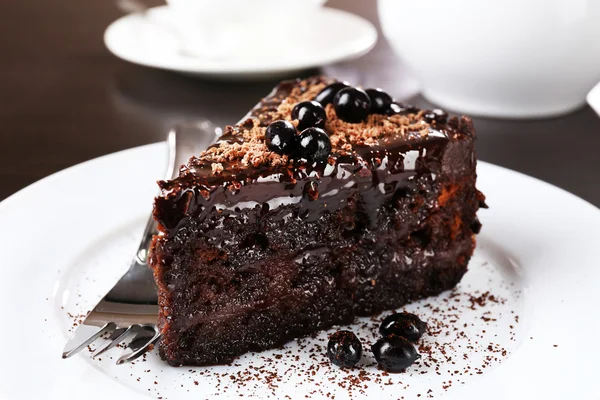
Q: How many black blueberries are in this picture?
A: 9